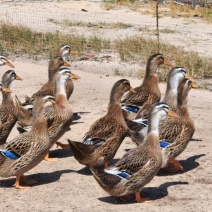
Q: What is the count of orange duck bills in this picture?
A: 12